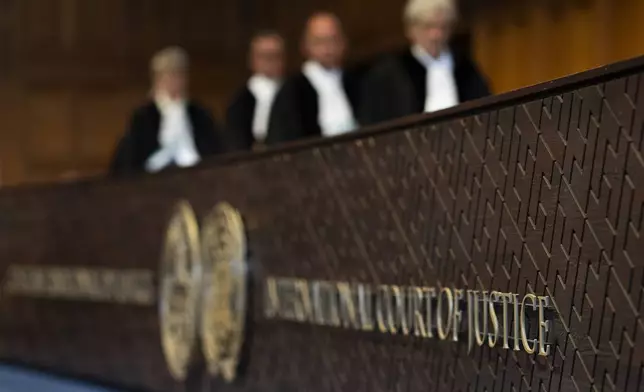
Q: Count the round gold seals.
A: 2